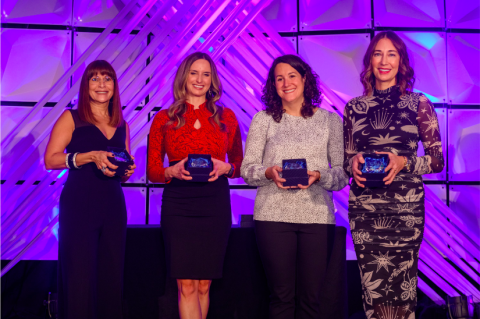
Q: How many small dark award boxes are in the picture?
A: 4